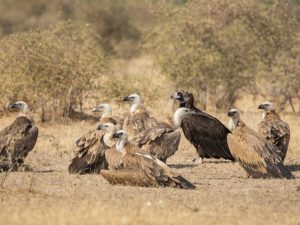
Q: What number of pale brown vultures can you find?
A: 8